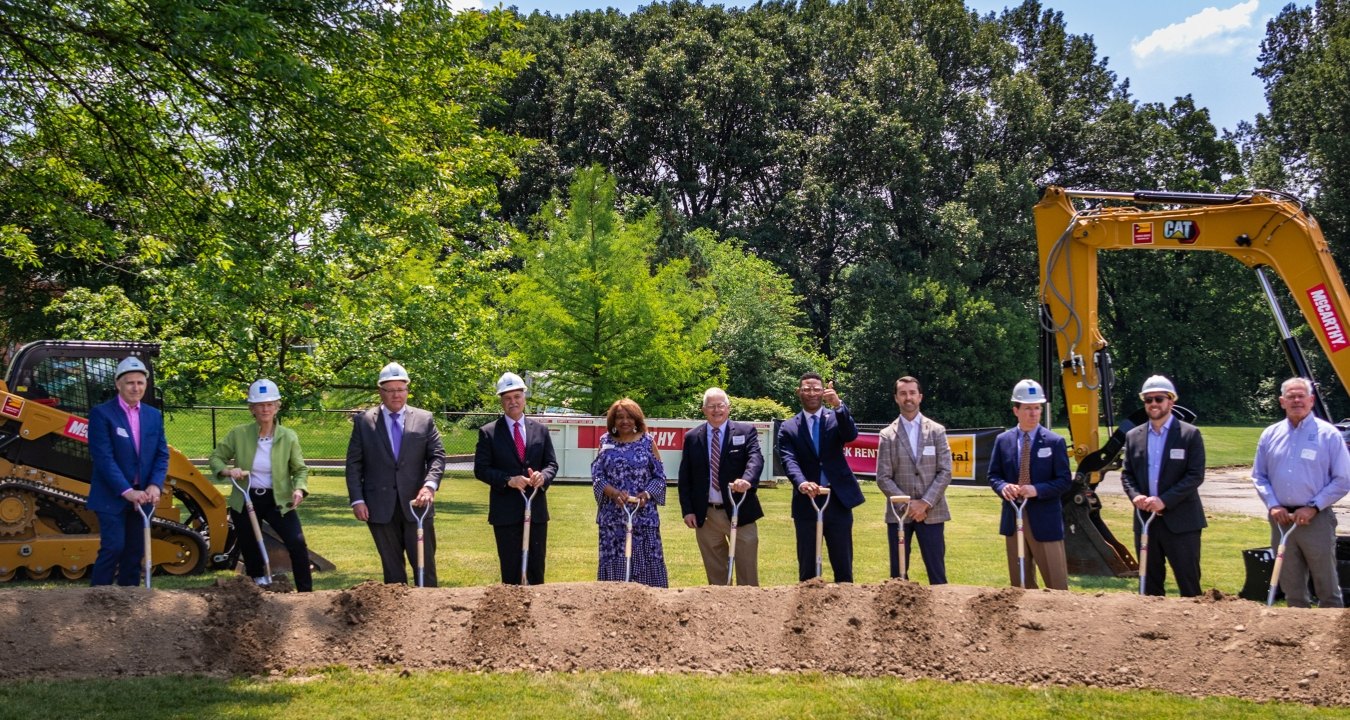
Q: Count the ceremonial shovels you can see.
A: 11